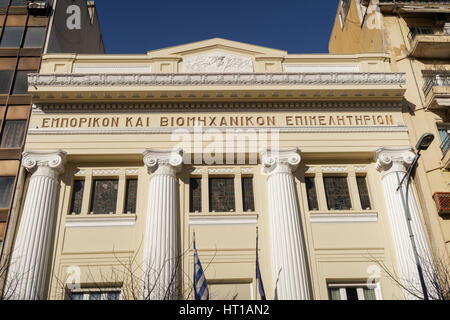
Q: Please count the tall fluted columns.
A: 4